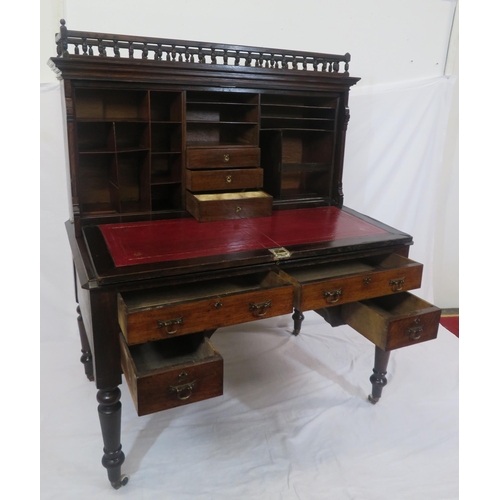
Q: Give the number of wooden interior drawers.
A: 3